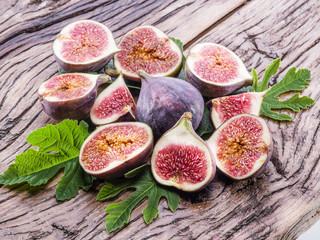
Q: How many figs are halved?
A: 7